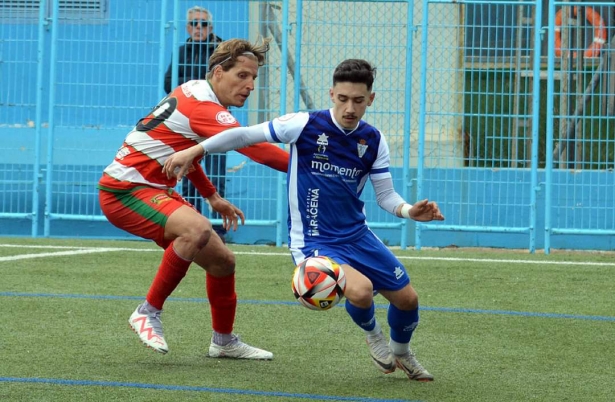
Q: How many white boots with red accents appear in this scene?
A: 2